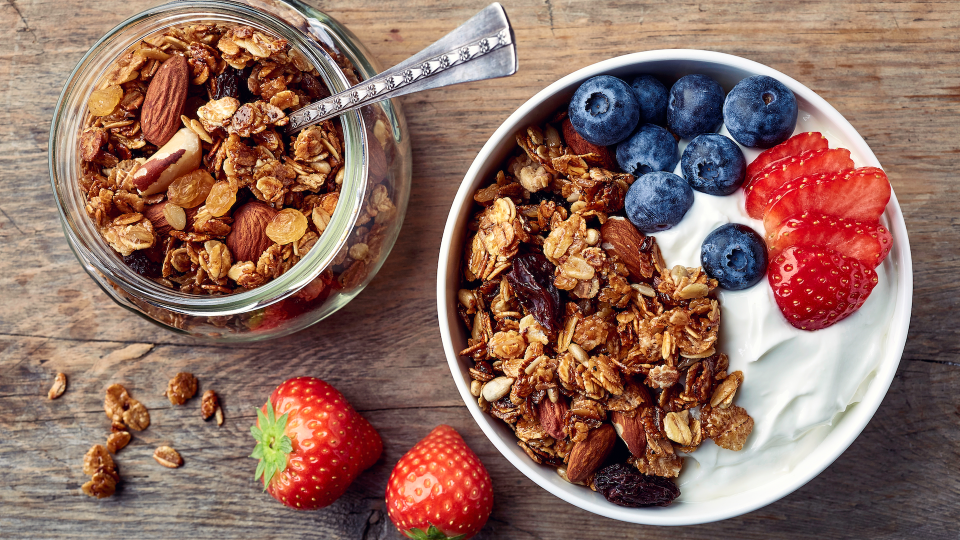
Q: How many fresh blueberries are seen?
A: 8